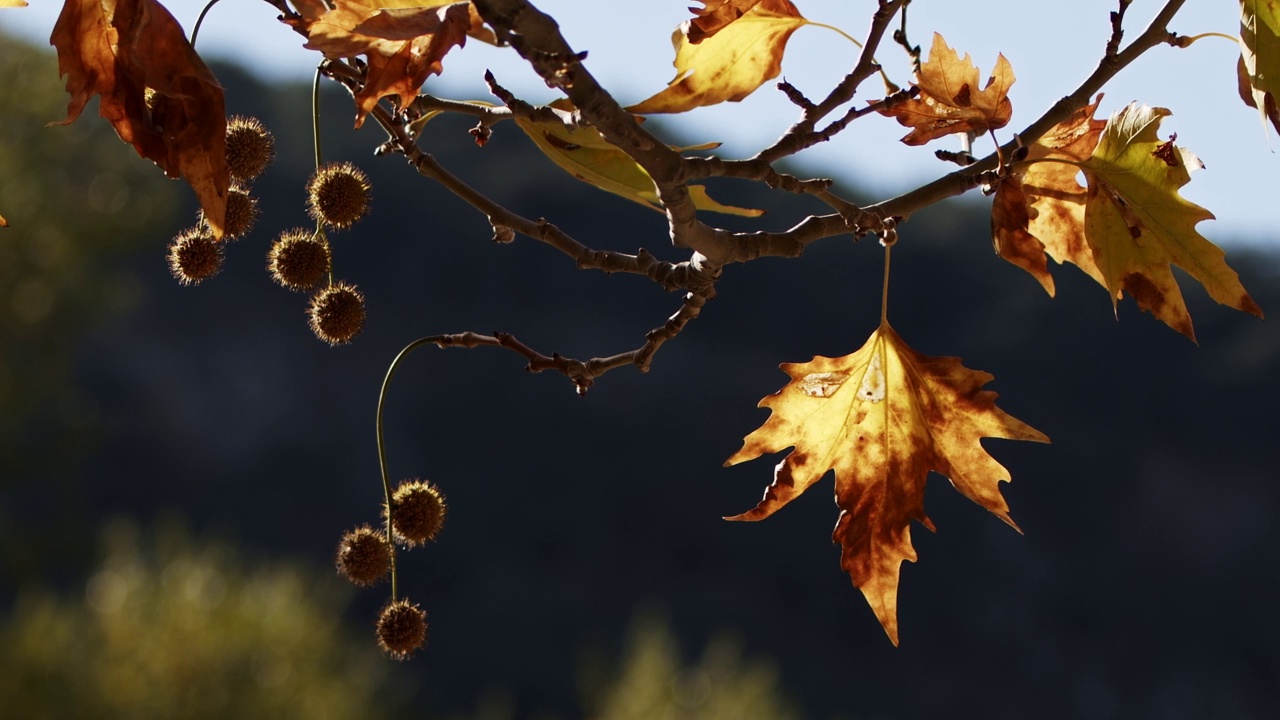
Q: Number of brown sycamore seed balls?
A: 9